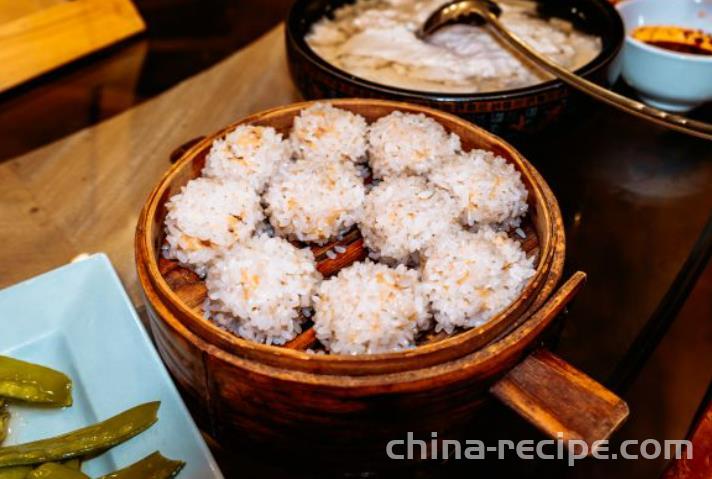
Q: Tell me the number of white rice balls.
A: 10